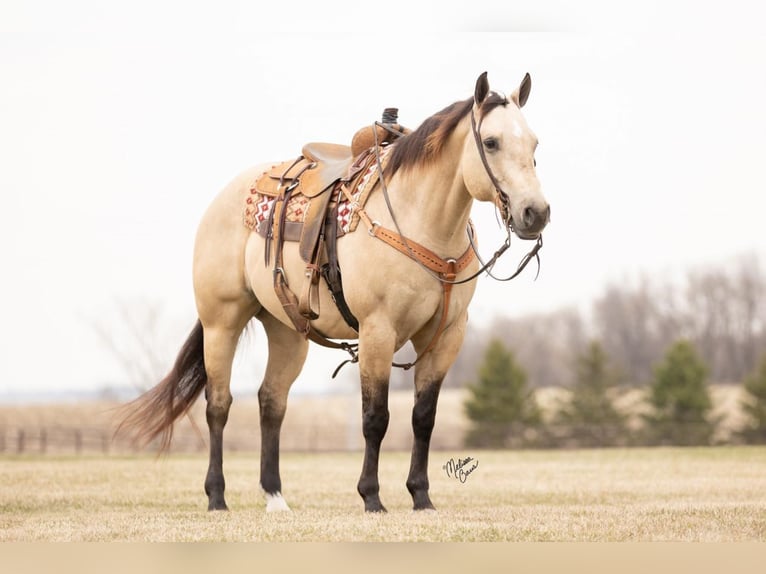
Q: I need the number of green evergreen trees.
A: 4